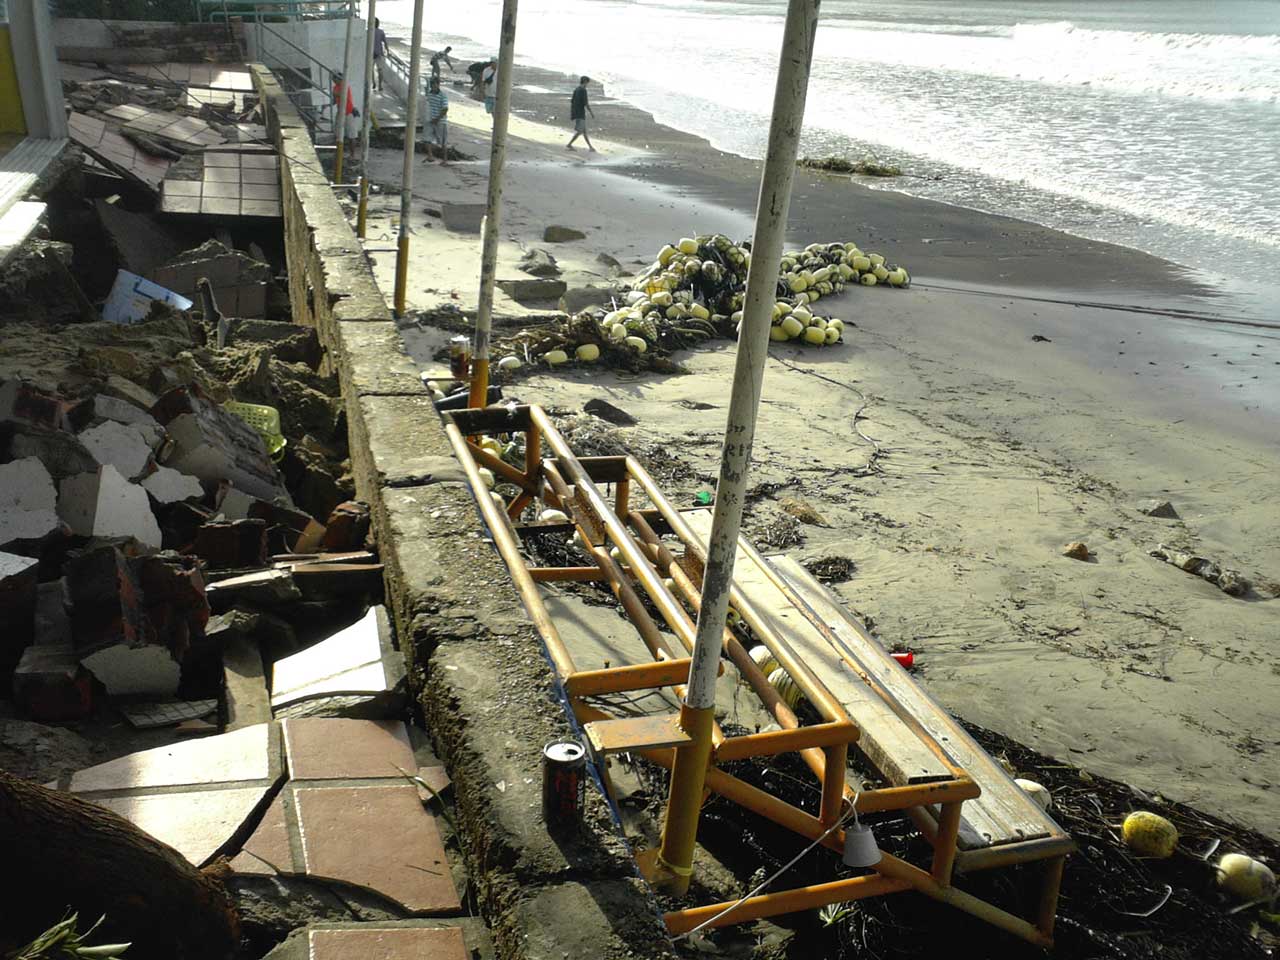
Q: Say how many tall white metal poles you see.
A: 5